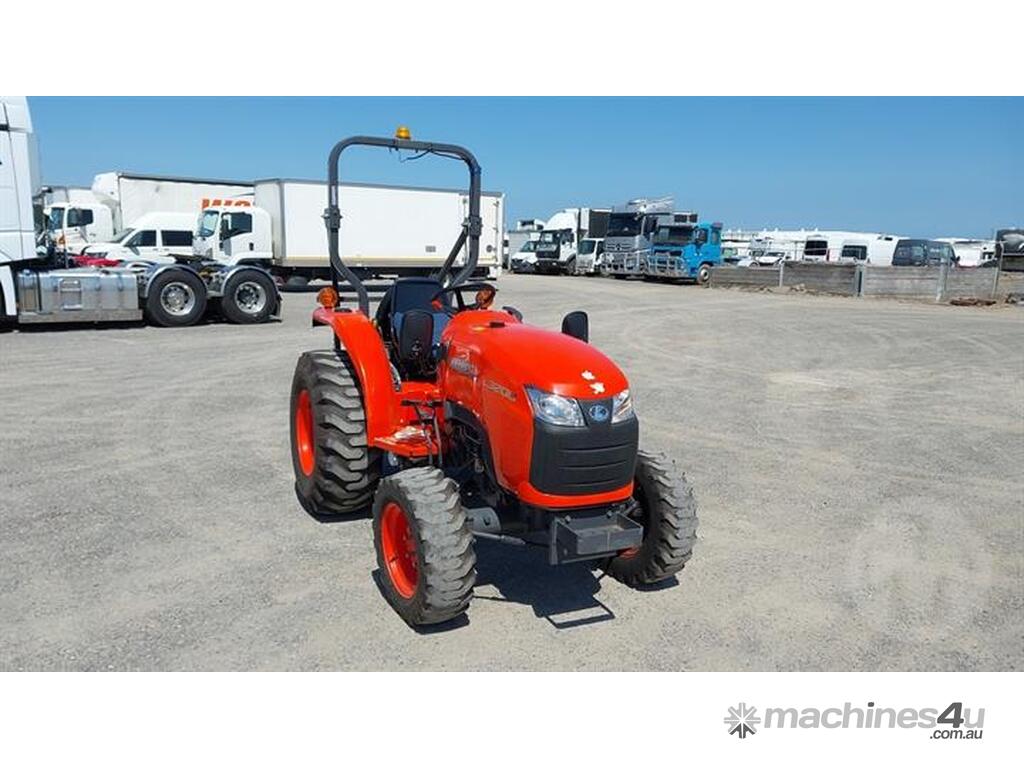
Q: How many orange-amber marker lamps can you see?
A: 3